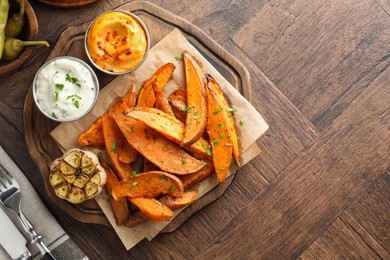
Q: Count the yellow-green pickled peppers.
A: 3